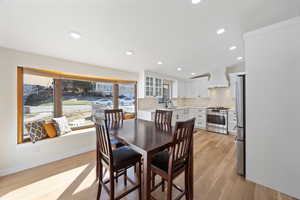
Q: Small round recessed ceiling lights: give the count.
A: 9